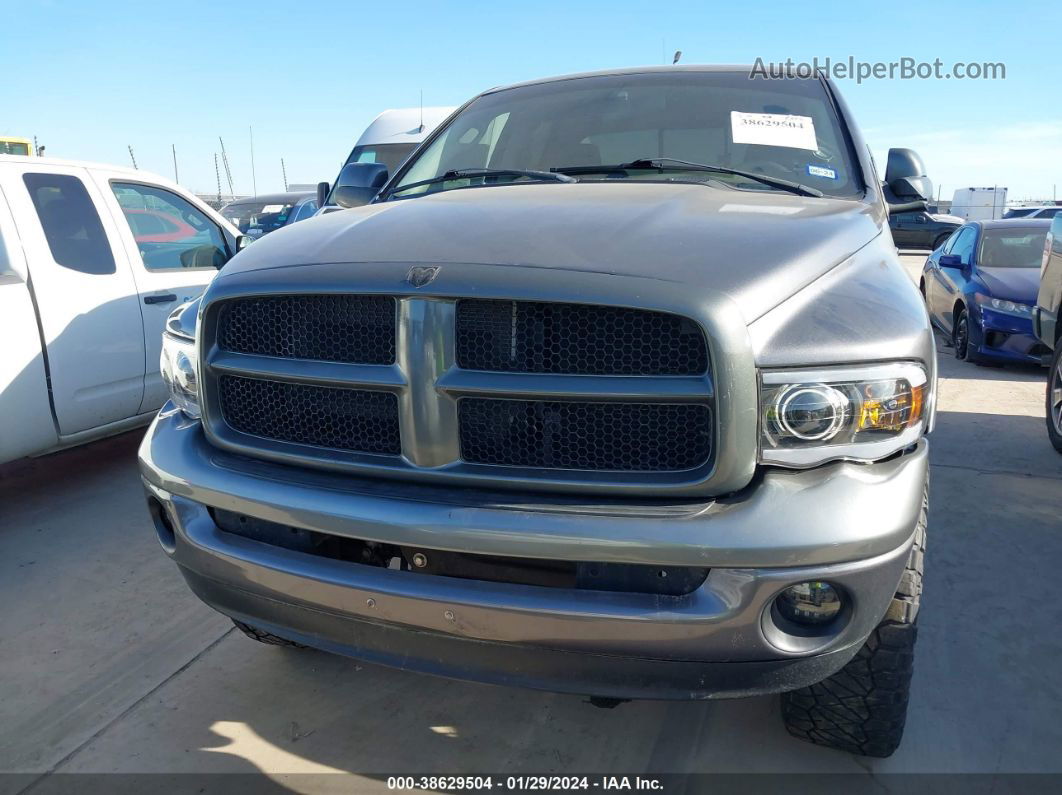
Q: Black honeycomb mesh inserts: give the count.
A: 4